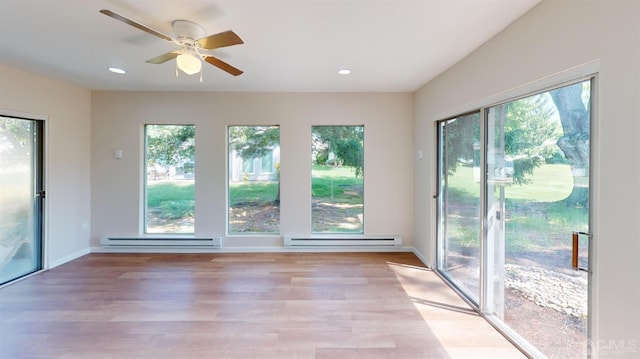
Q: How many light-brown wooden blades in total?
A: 4